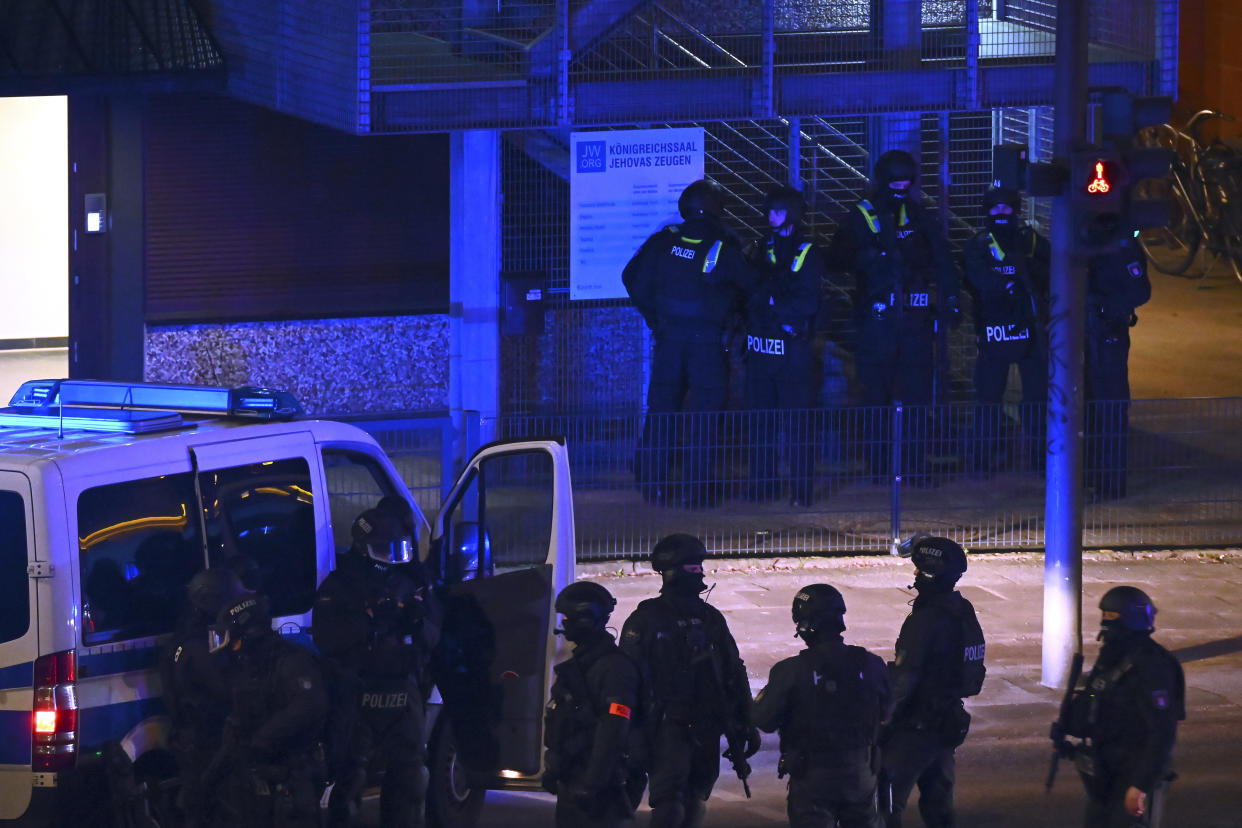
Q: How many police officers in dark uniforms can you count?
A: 13